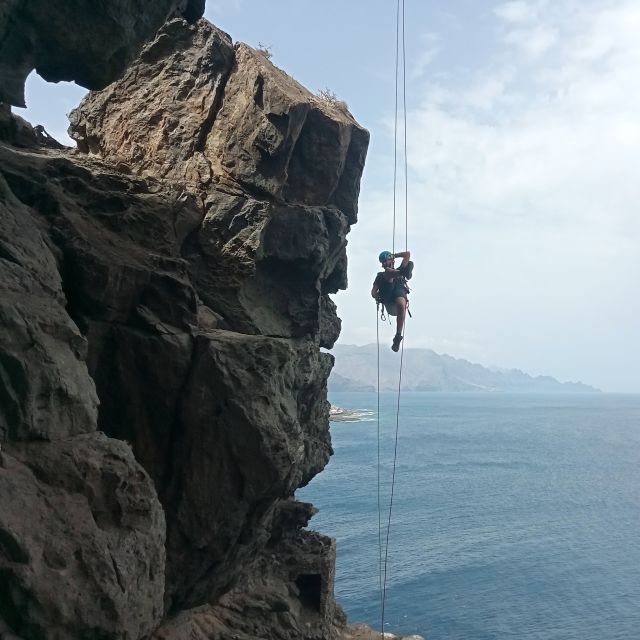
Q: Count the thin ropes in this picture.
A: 2